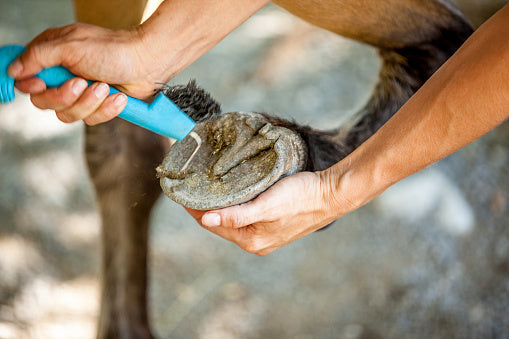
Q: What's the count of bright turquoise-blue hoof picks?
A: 1